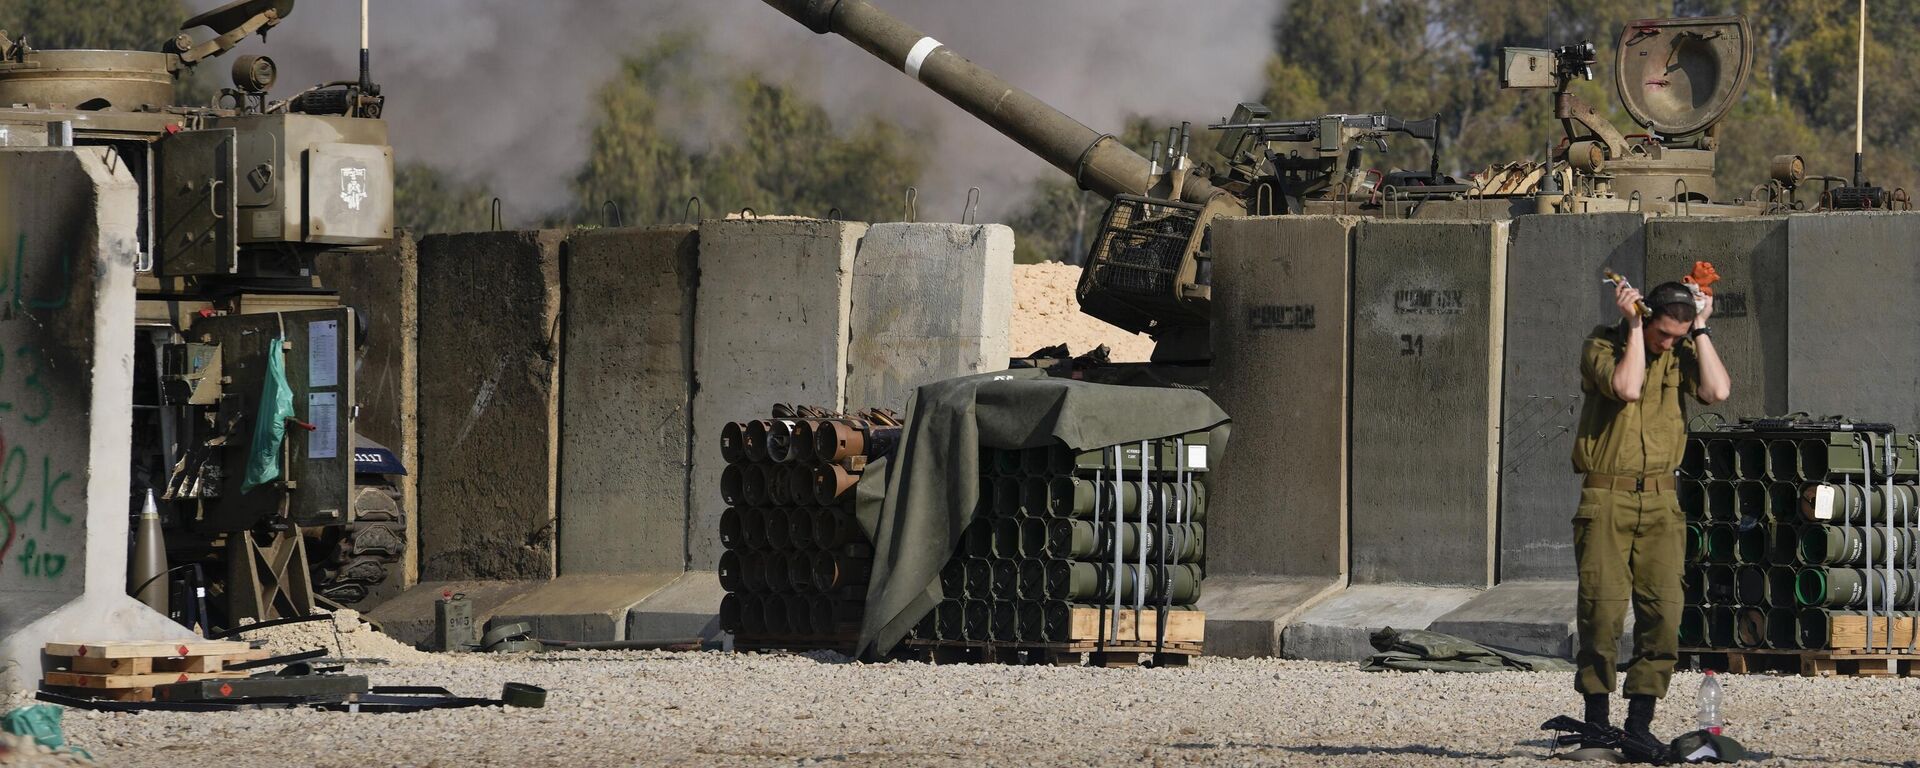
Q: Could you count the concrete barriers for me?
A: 11